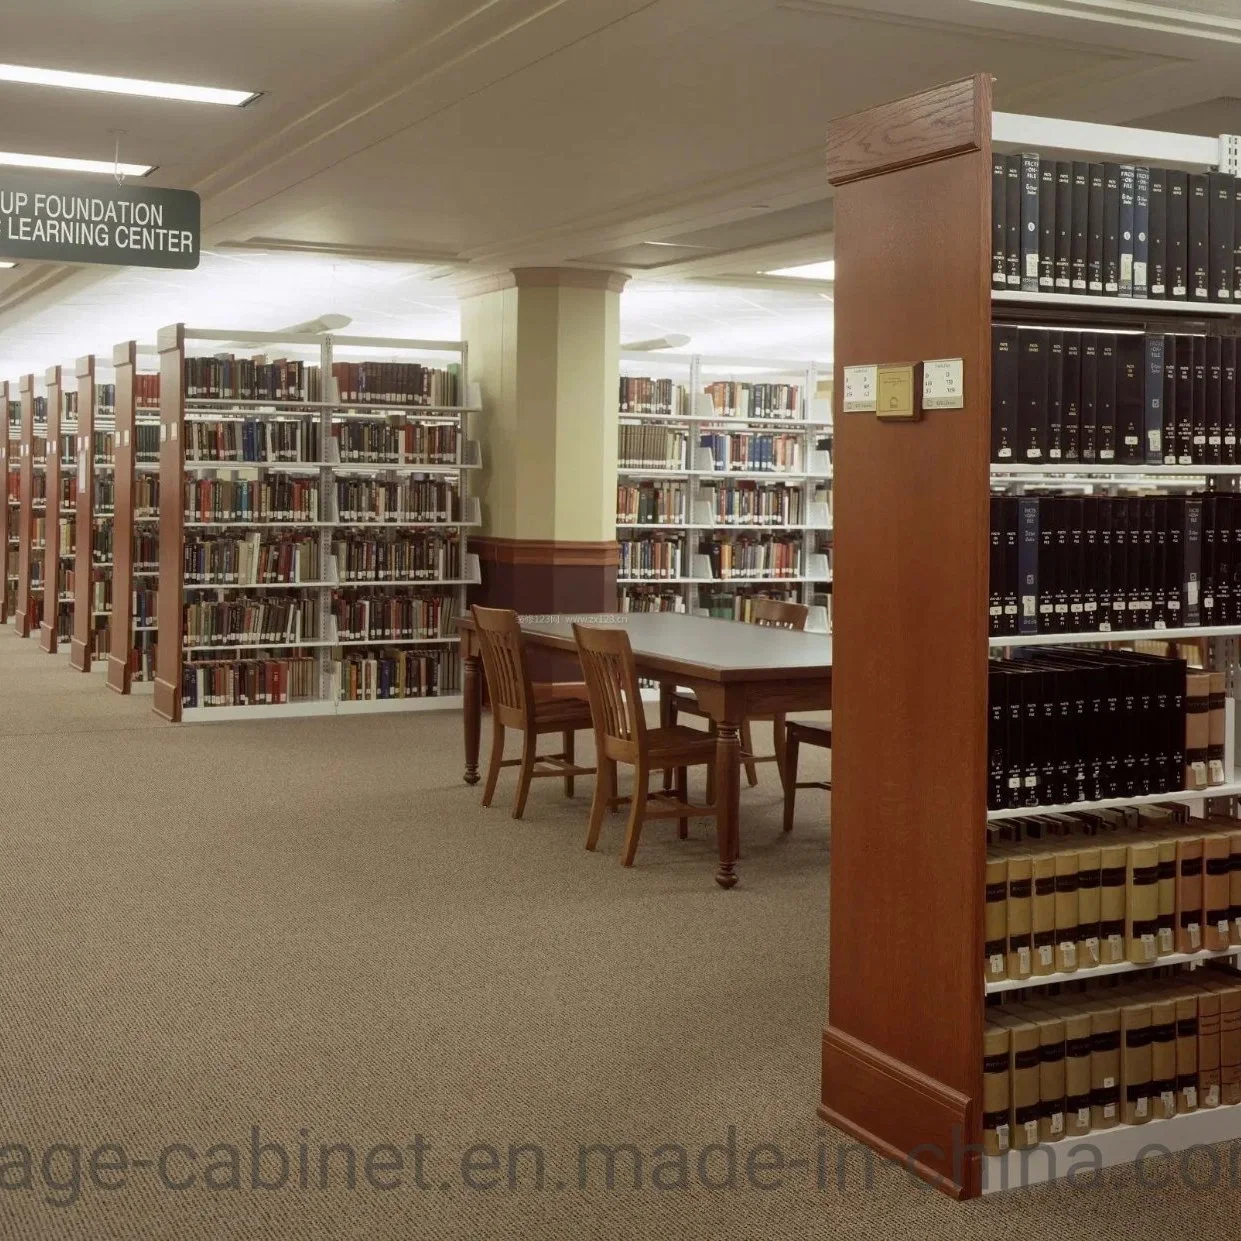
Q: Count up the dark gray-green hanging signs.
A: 1